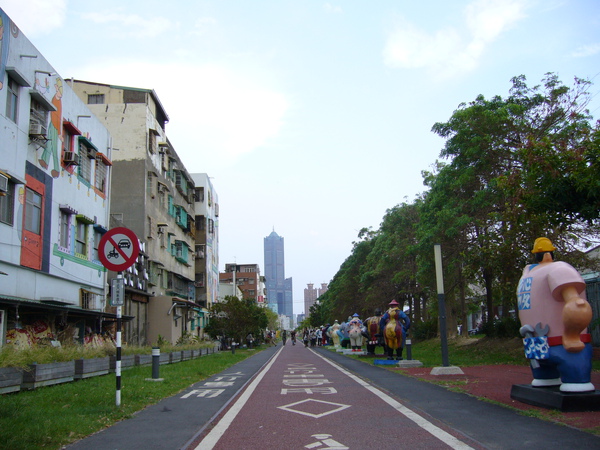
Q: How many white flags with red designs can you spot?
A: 0